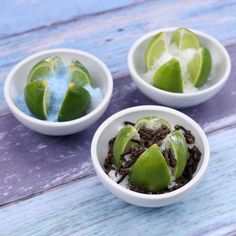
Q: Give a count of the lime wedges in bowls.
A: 12